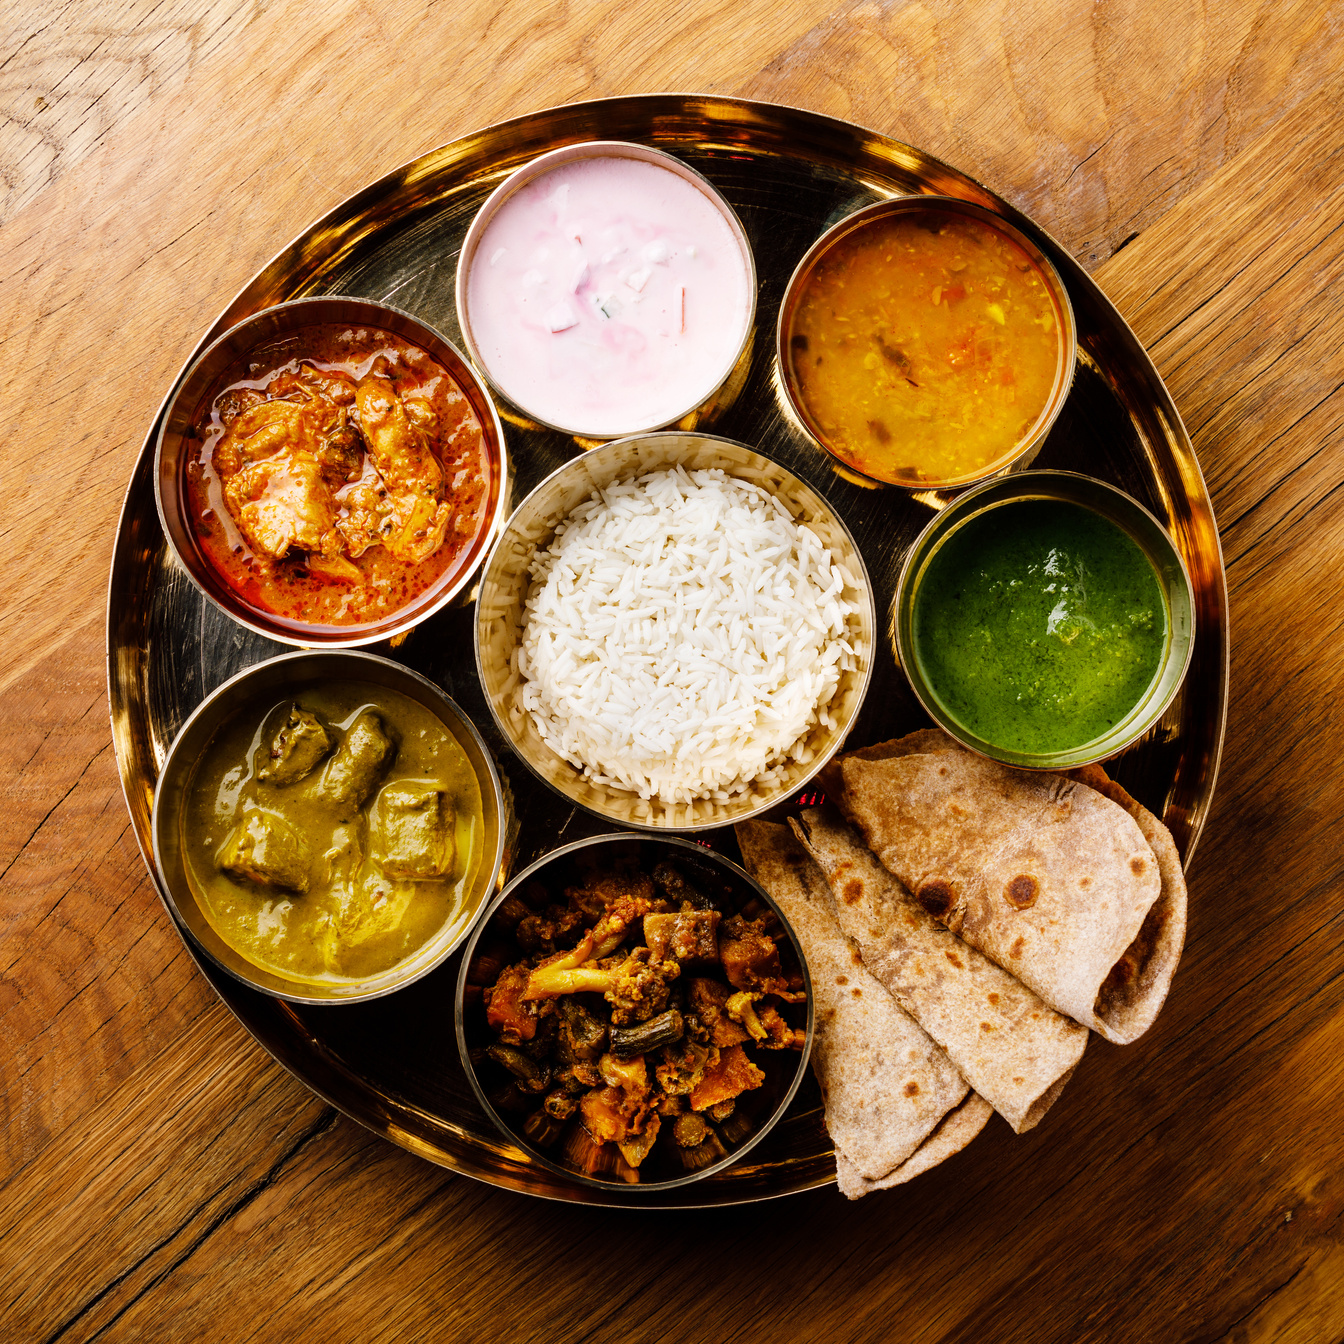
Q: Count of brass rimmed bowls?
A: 7